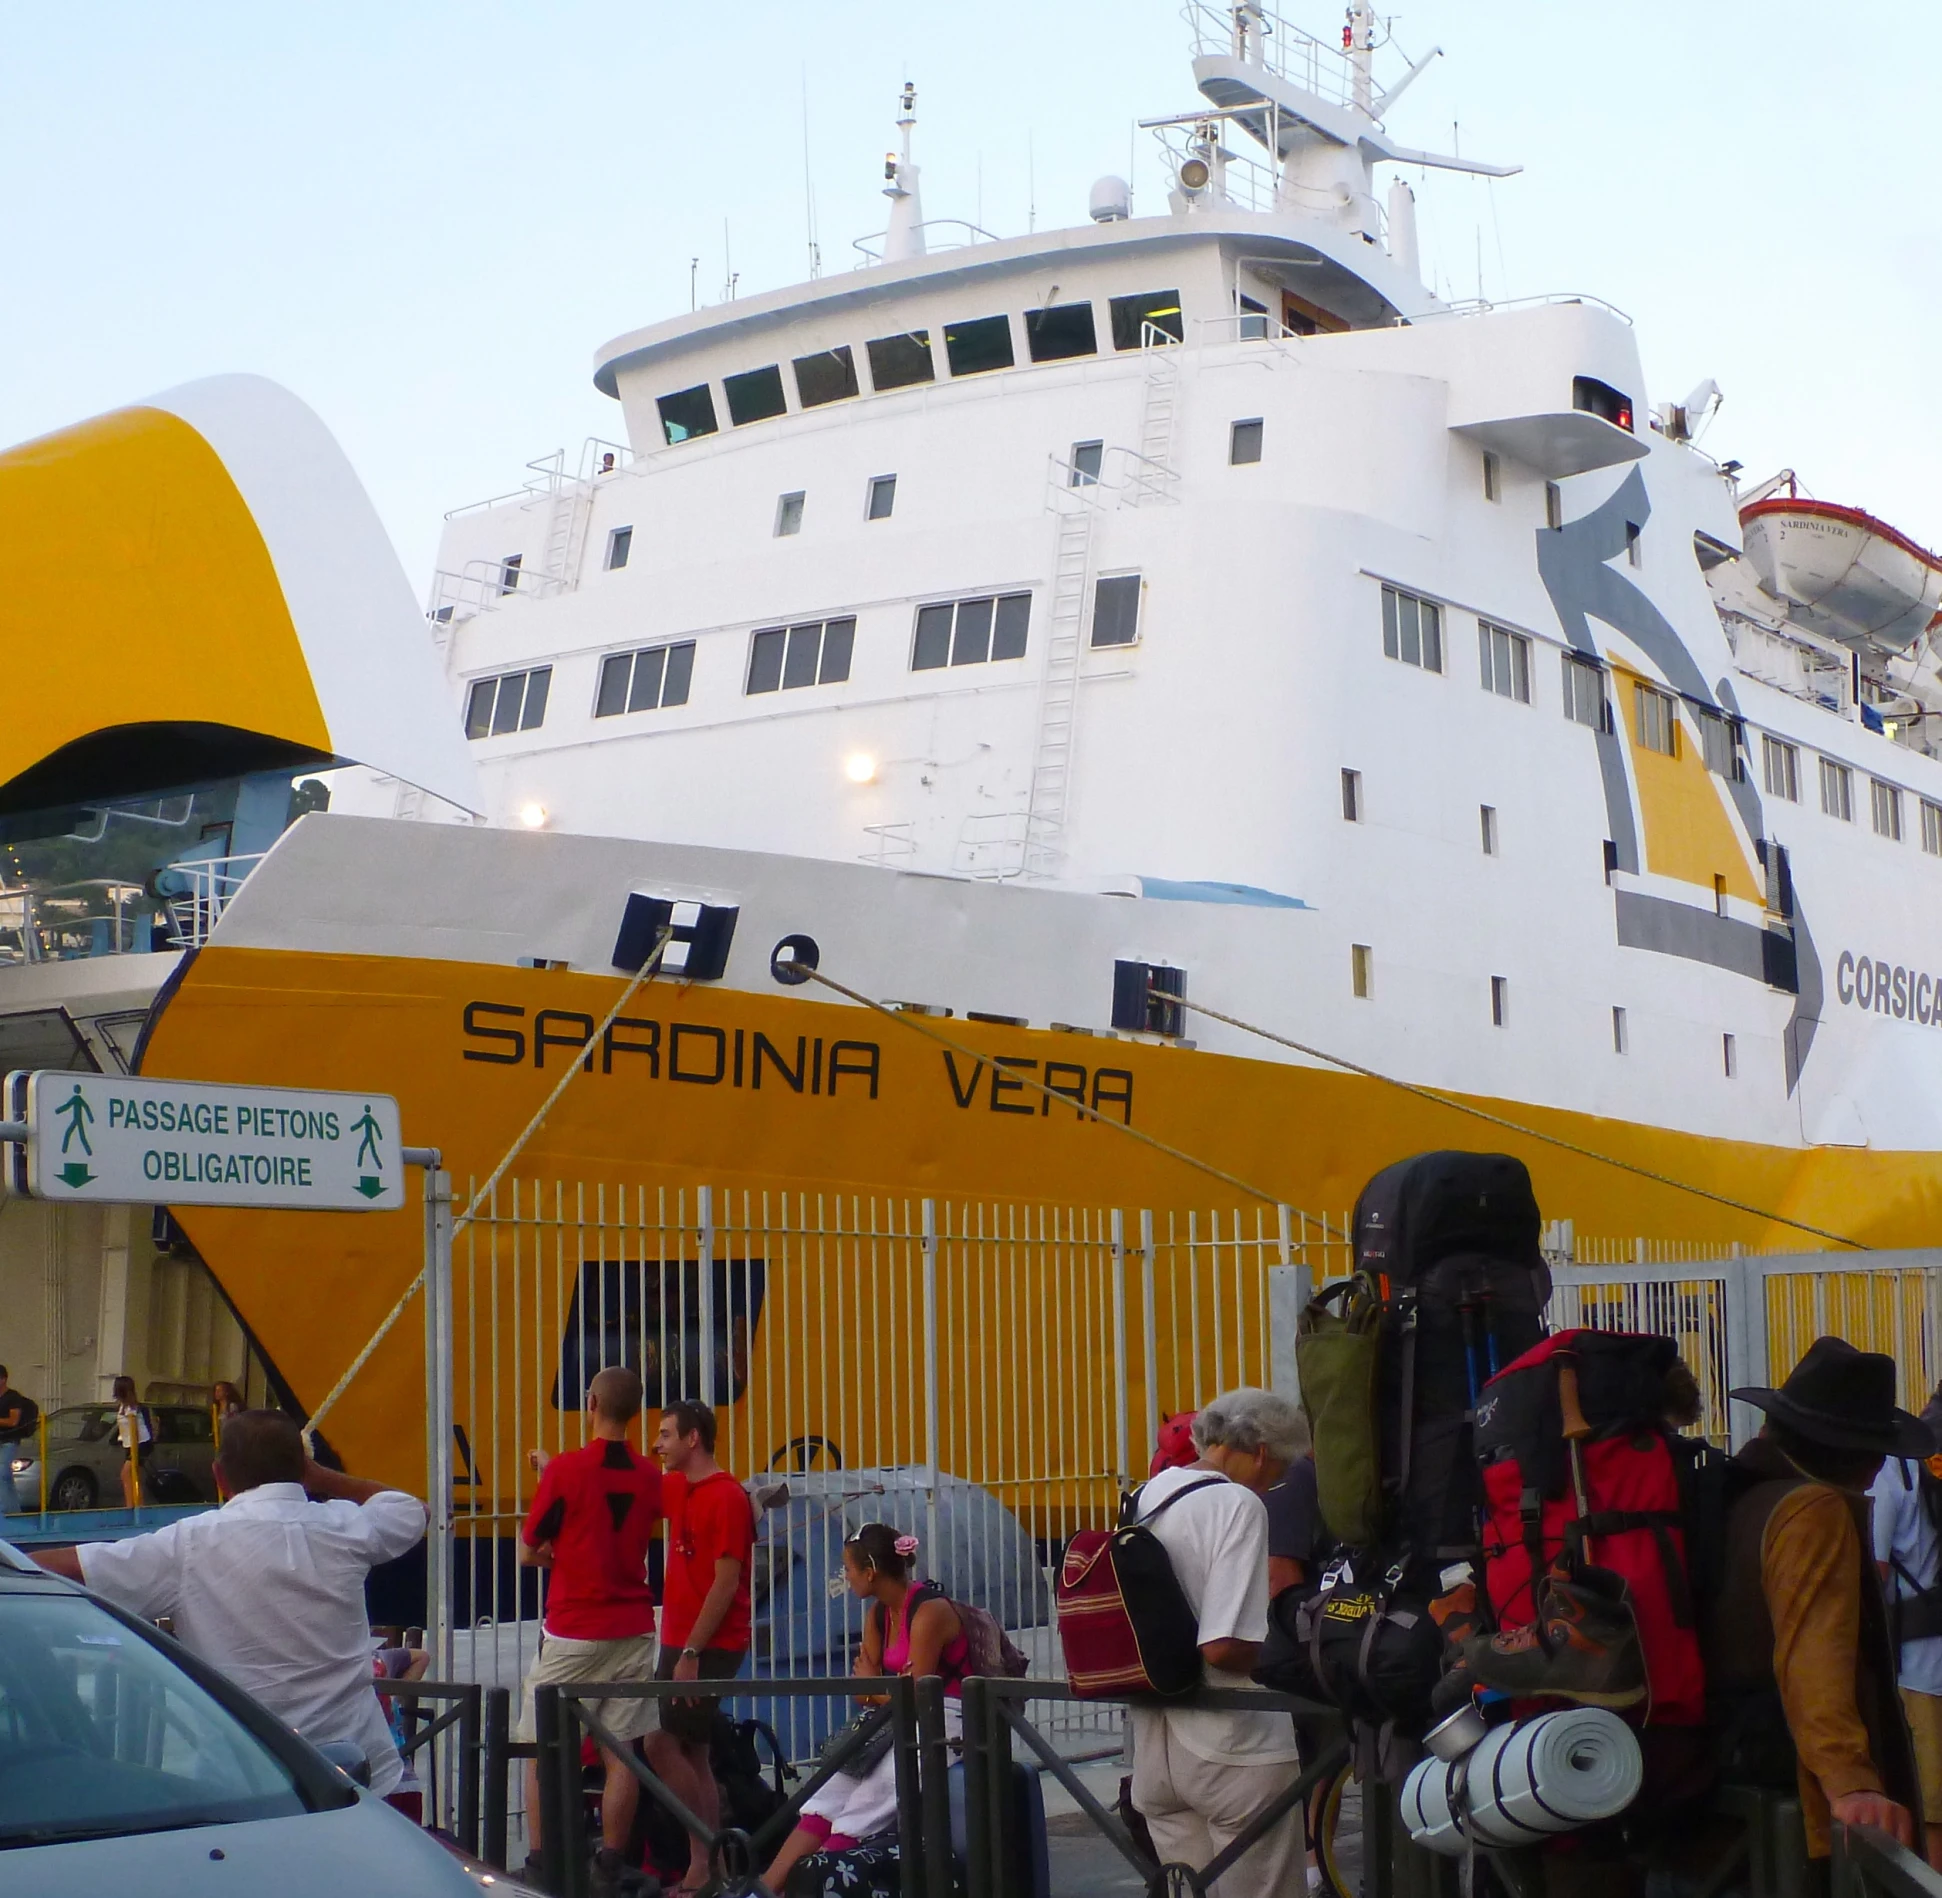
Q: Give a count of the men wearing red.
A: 2